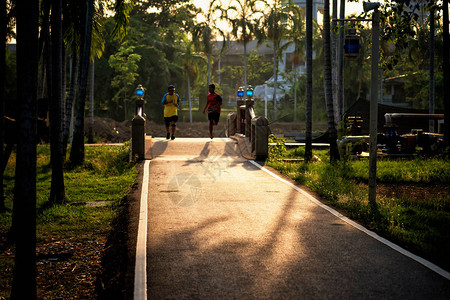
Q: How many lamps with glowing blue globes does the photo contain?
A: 3